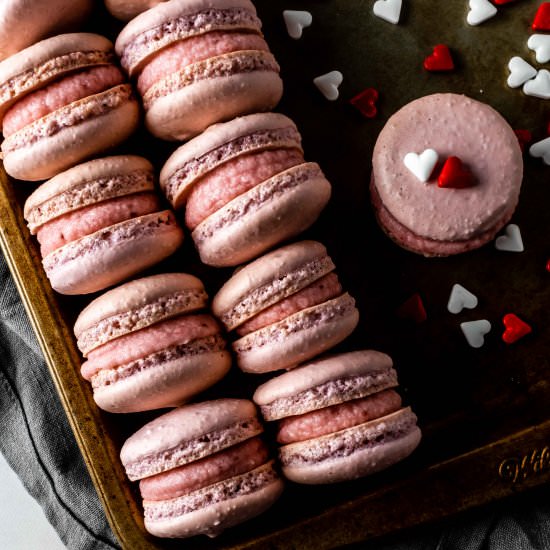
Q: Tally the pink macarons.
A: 11